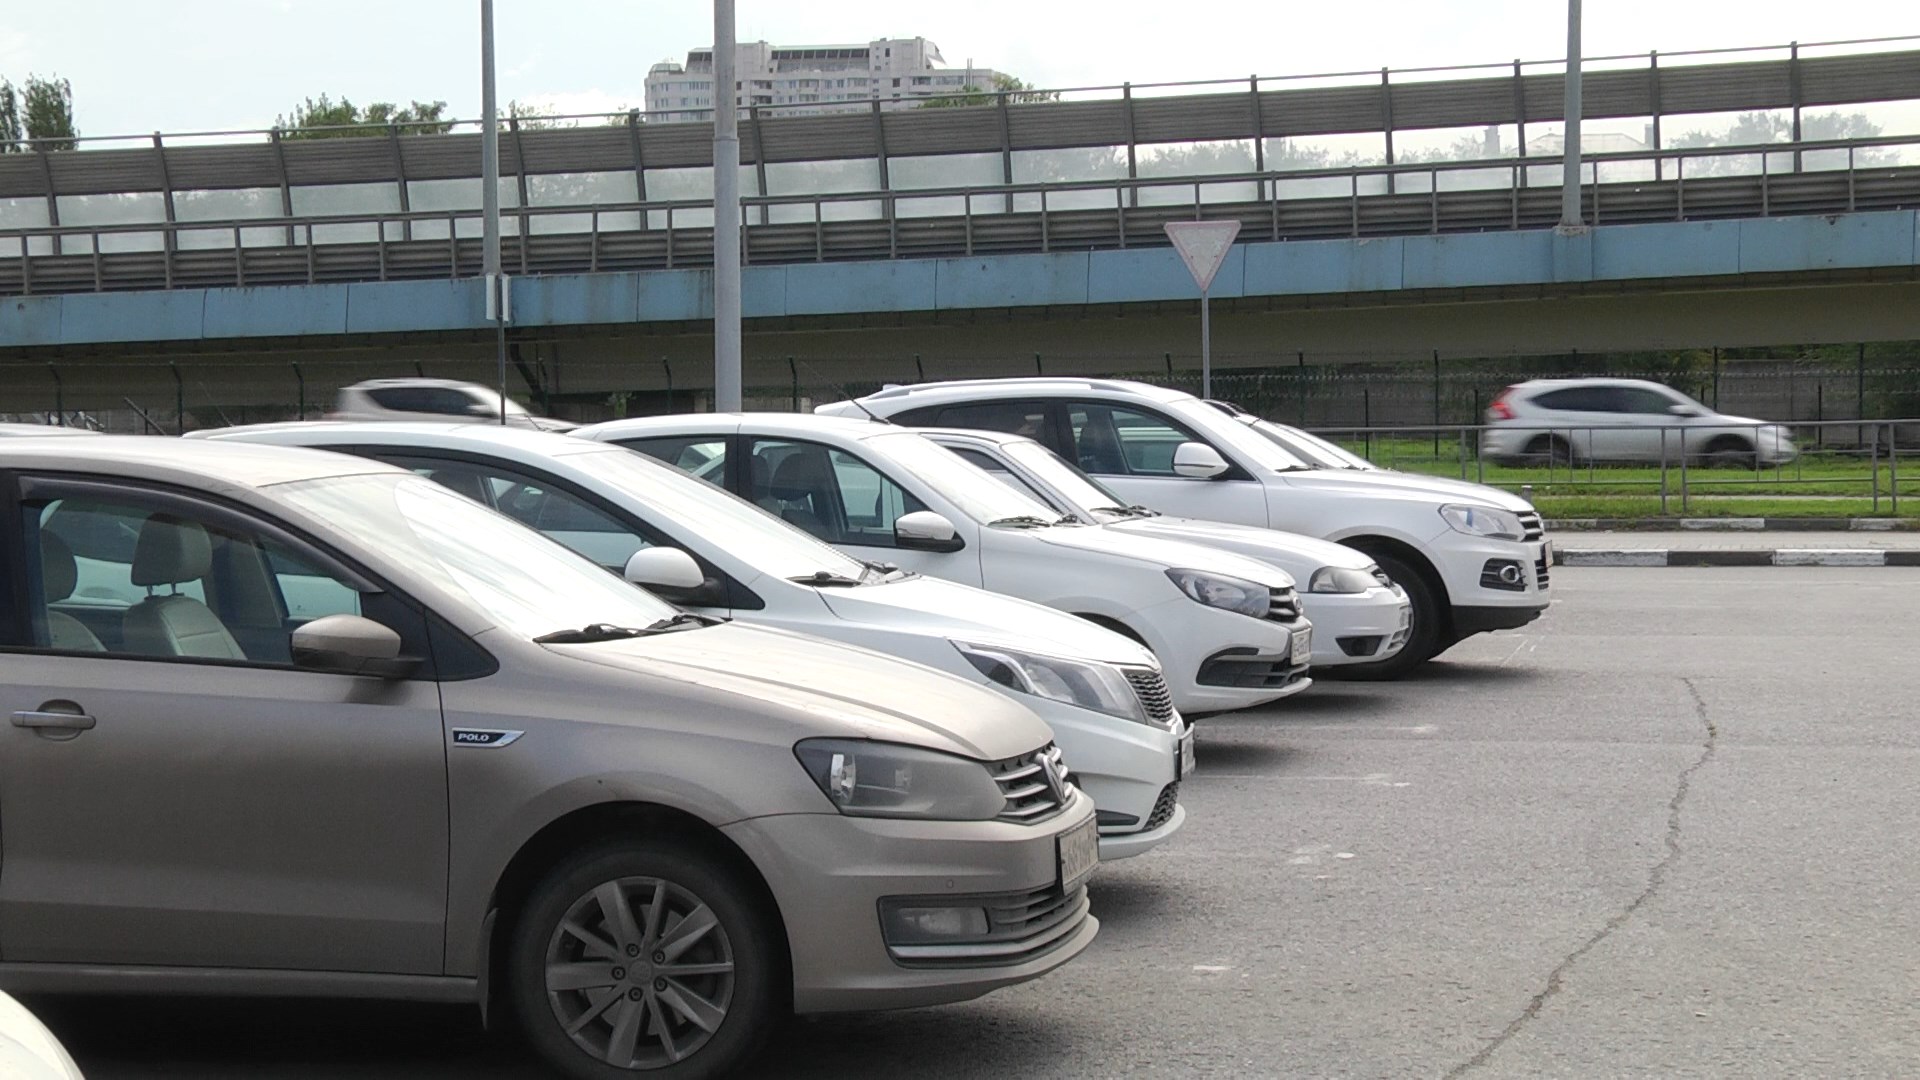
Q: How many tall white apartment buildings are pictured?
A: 1